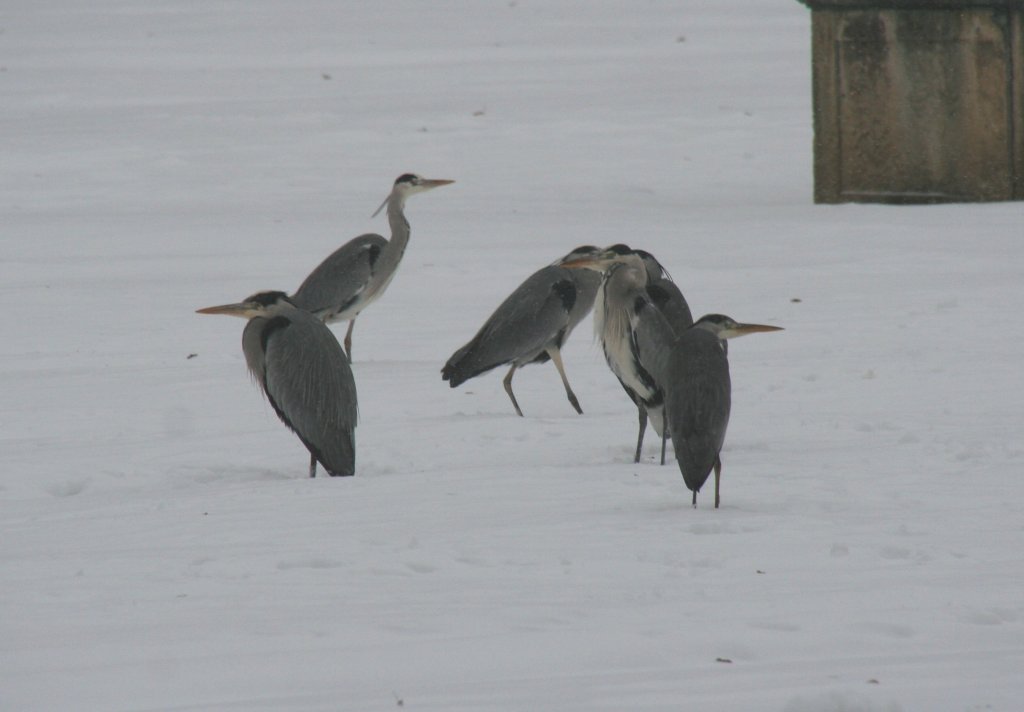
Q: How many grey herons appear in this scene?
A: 6